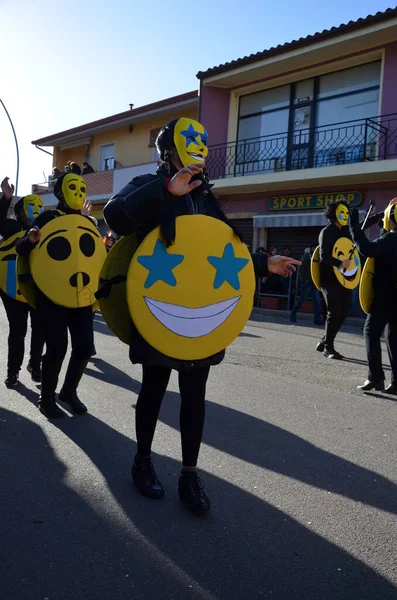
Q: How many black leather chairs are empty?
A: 0